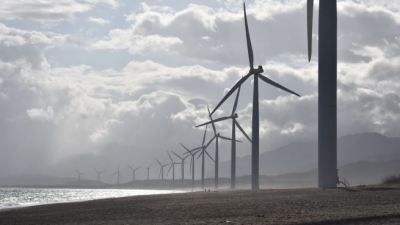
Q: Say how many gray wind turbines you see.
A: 14